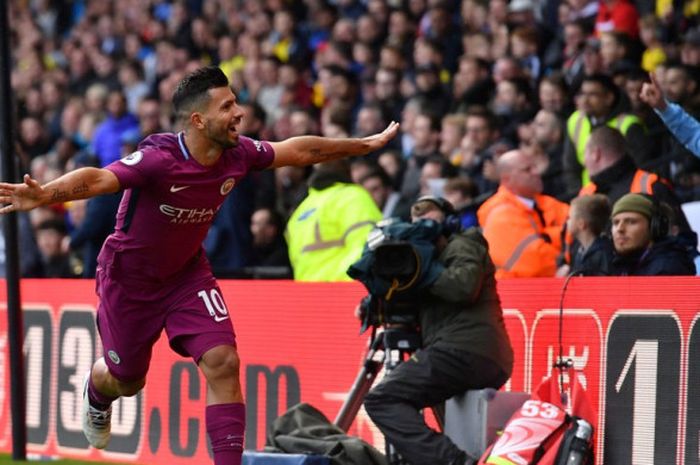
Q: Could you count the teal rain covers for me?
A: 1